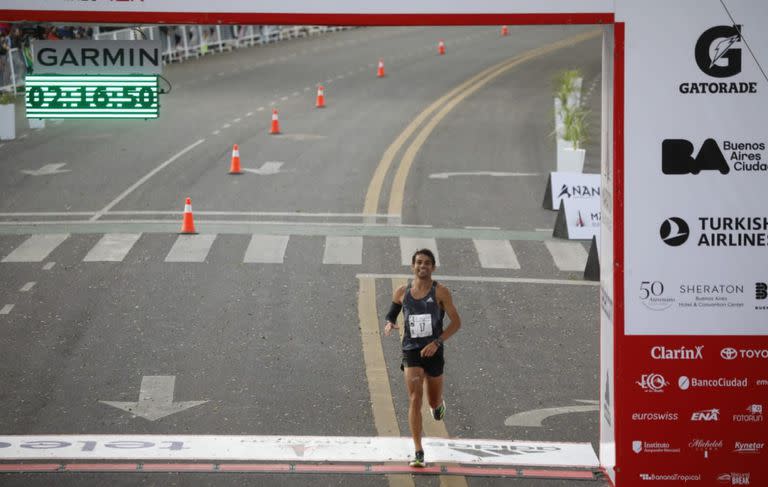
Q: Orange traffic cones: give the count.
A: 7